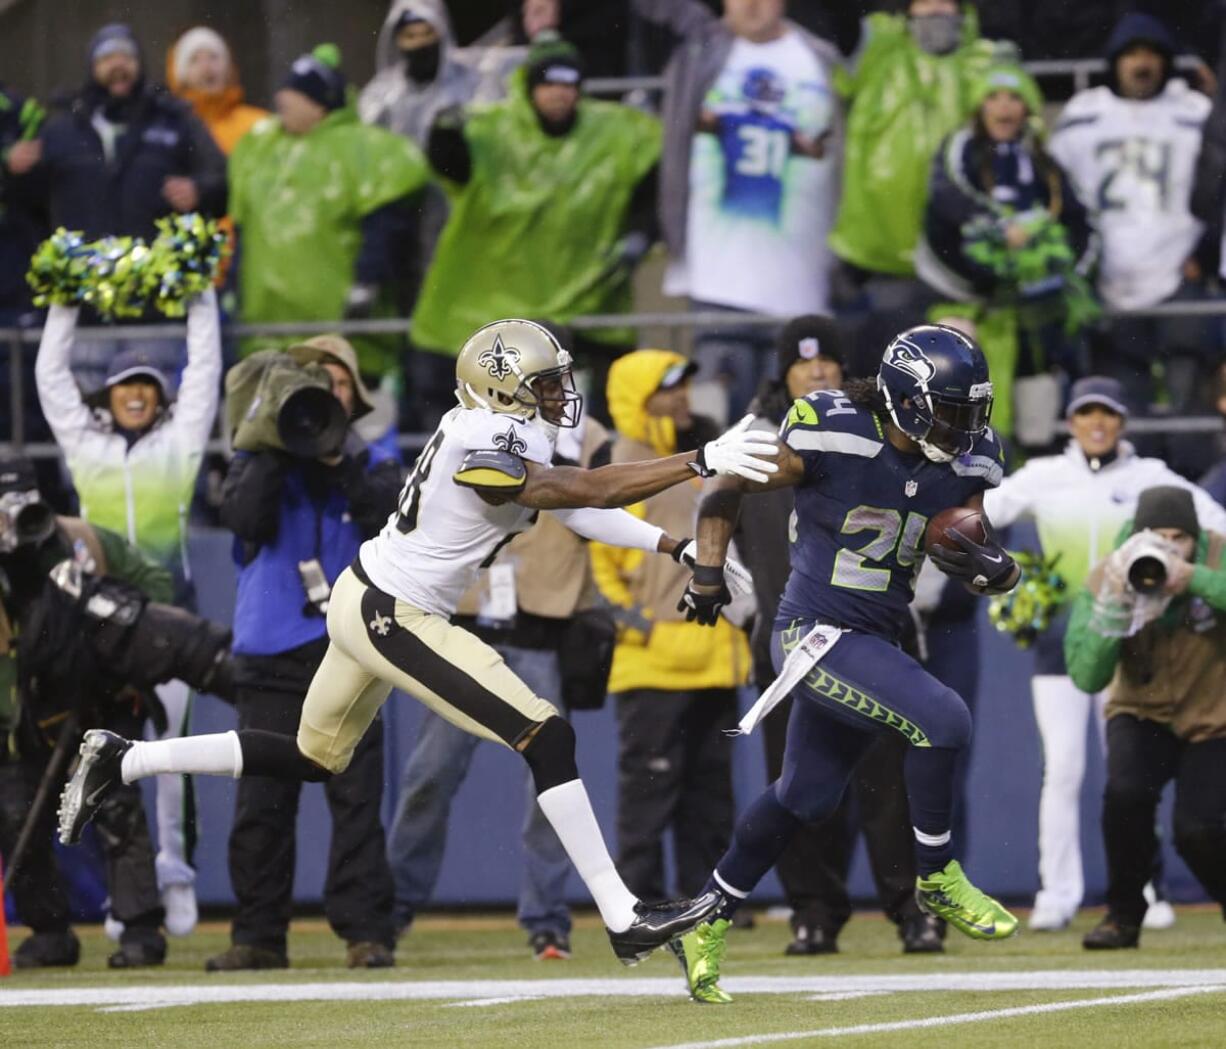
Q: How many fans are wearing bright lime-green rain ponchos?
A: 3